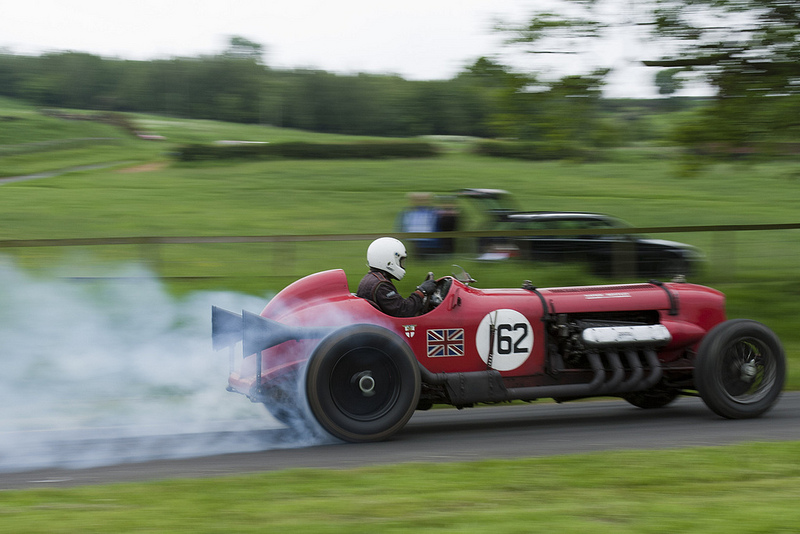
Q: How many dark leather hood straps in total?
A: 2